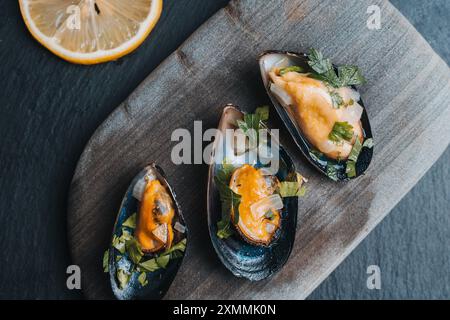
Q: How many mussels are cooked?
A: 3